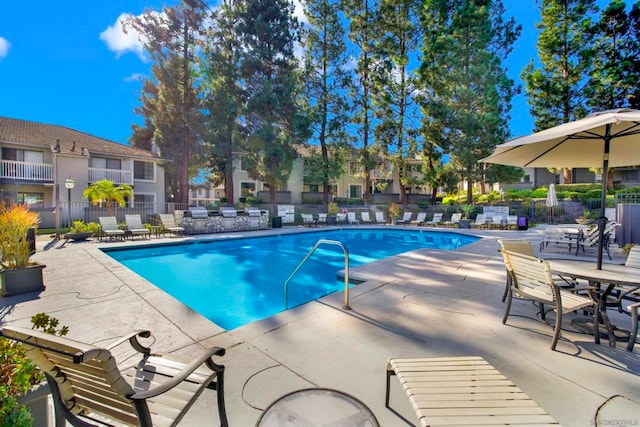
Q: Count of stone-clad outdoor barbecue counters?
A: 1